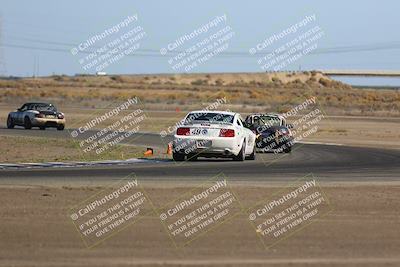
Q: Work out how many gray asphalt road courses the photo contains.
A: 1